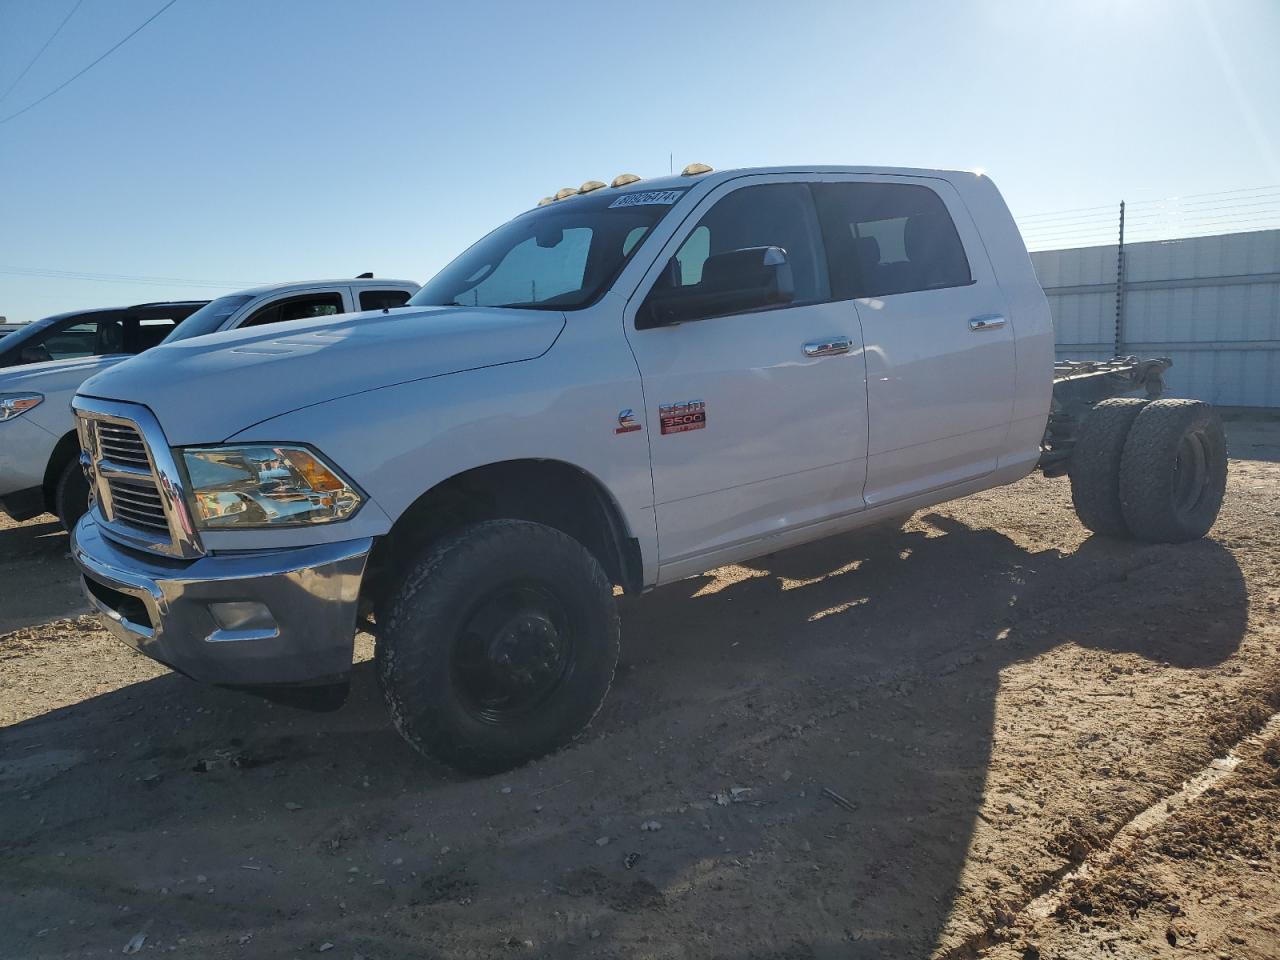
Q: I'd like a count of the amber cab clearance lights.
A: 5